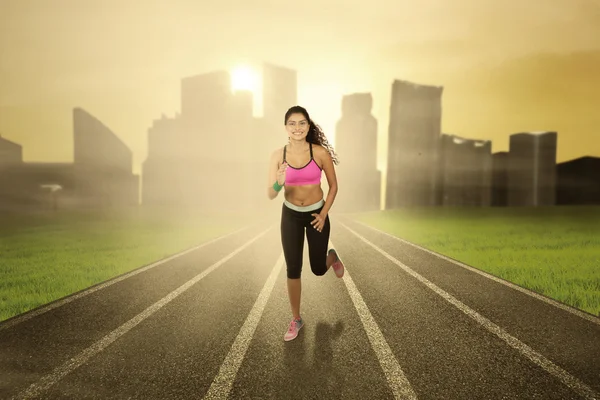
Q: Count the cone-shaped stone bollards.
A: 0